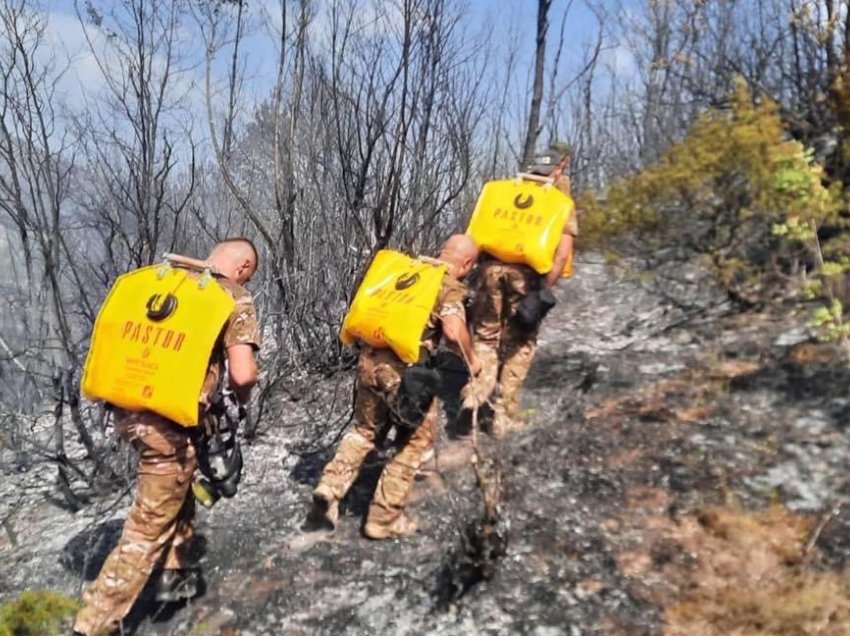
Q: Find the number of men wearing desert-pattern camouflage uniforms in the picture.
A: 3